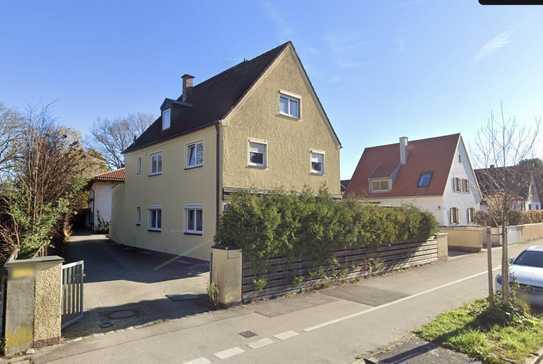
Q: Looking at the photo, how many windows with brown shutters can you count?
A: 3